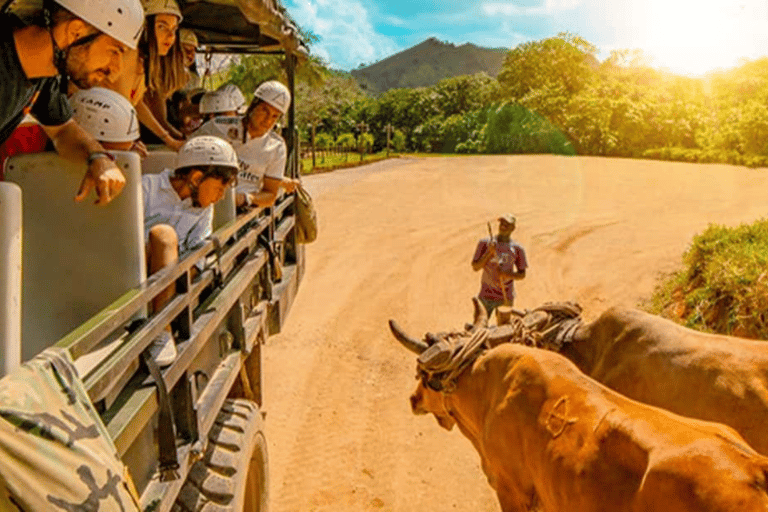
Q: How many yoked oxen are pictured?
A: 2